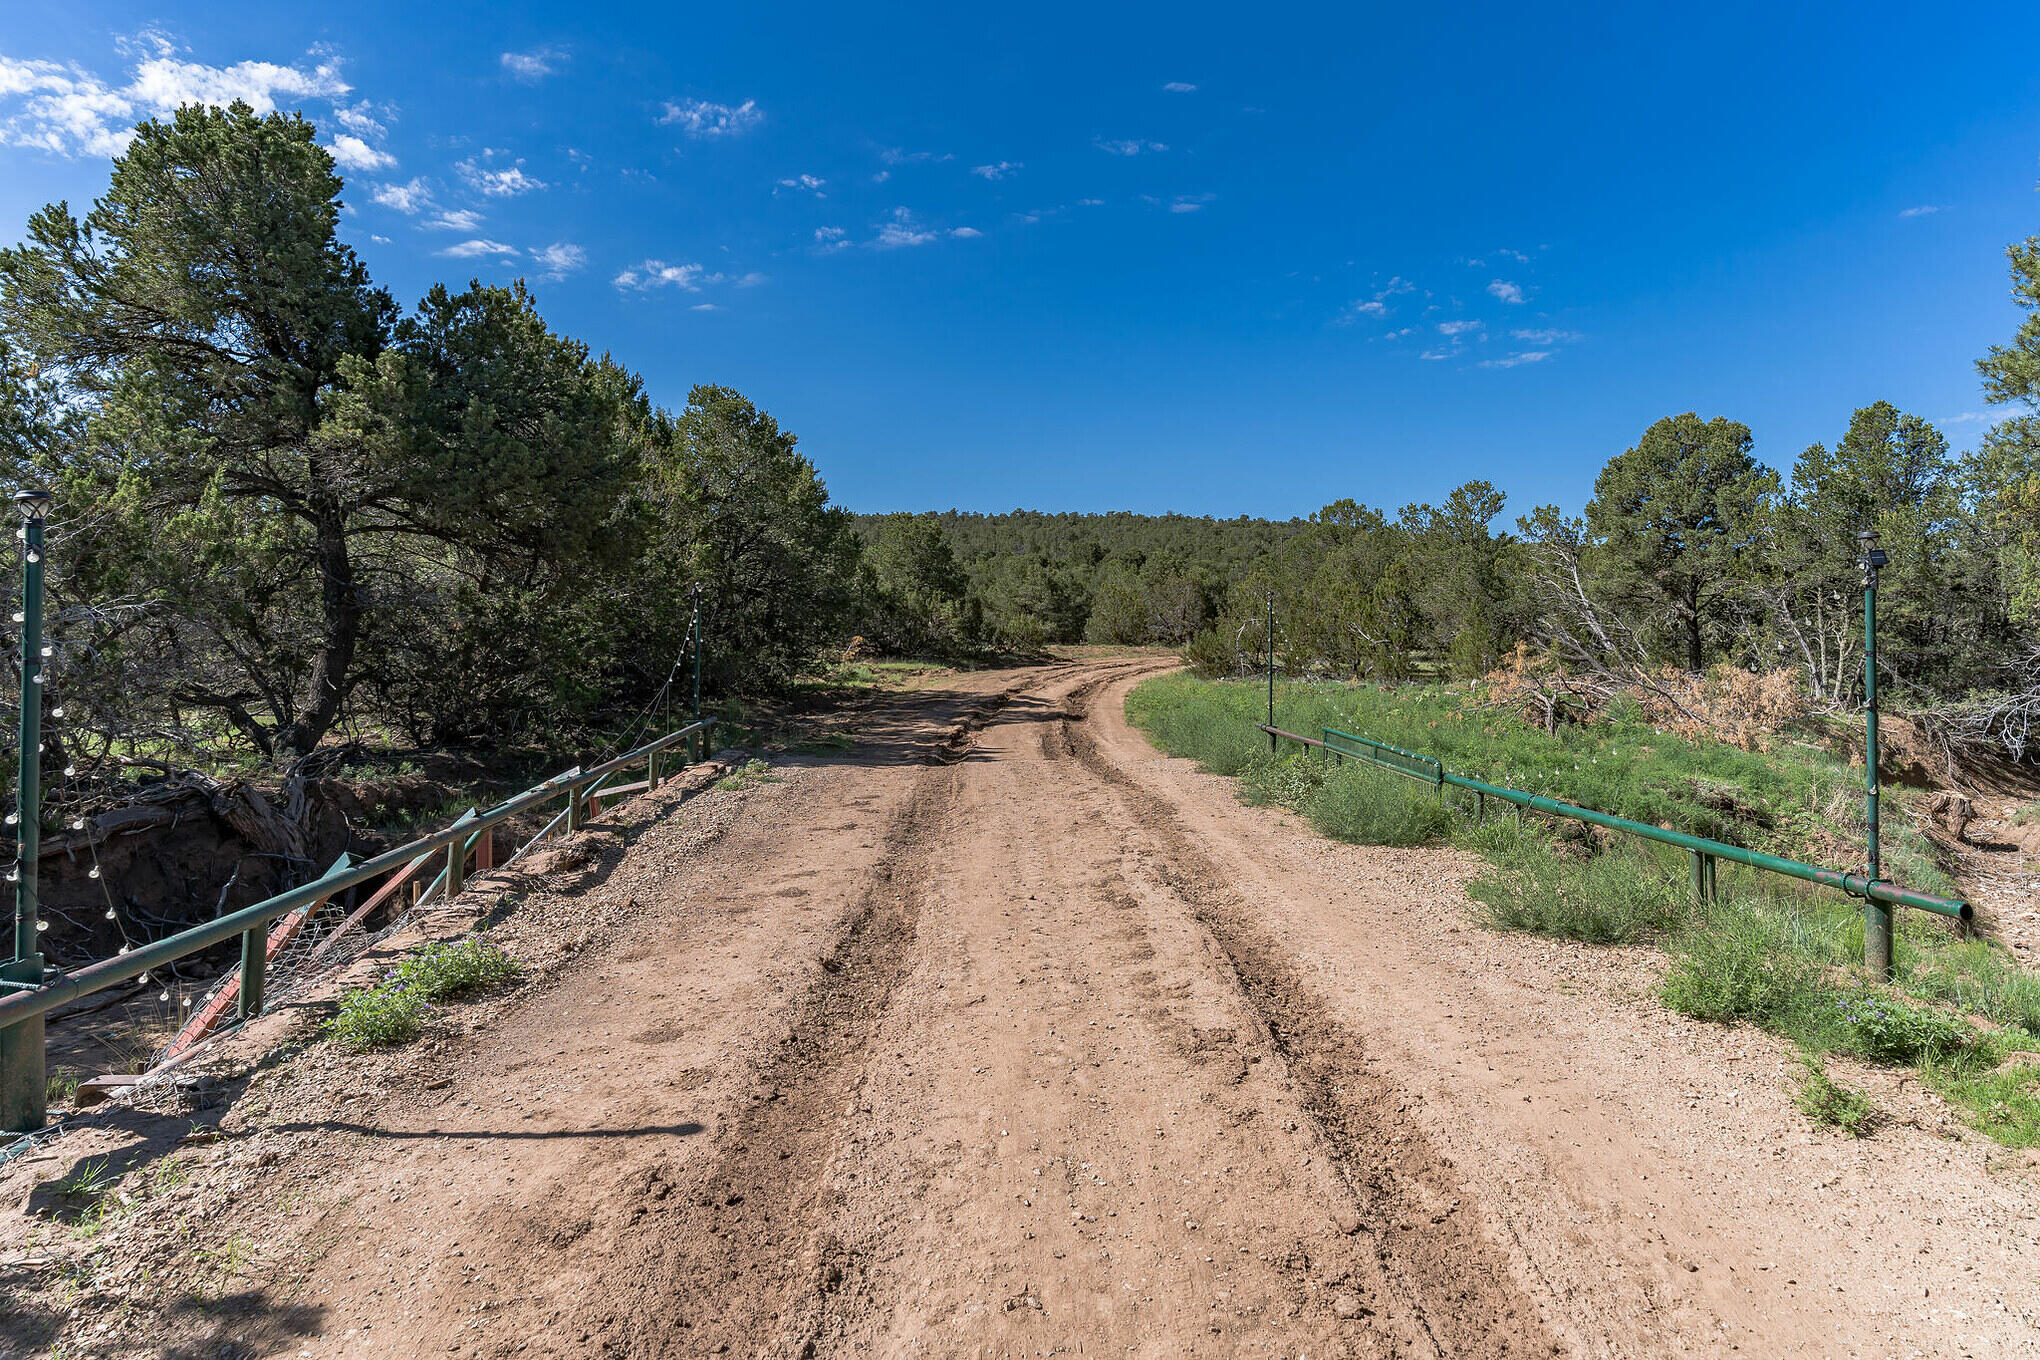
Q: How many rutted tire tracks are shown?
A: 2